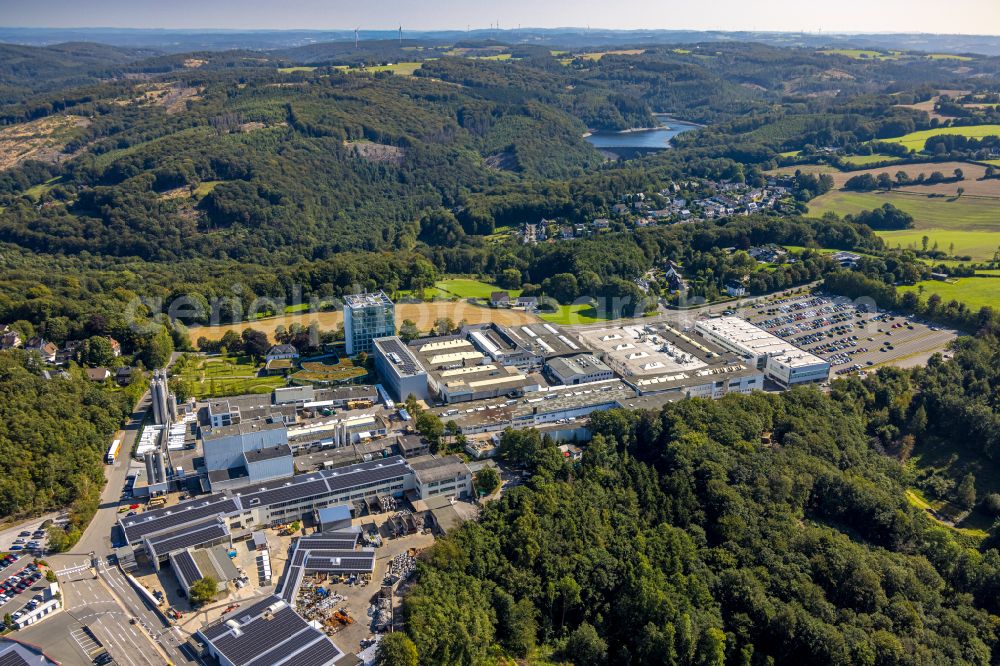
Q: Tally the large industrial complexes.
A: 1